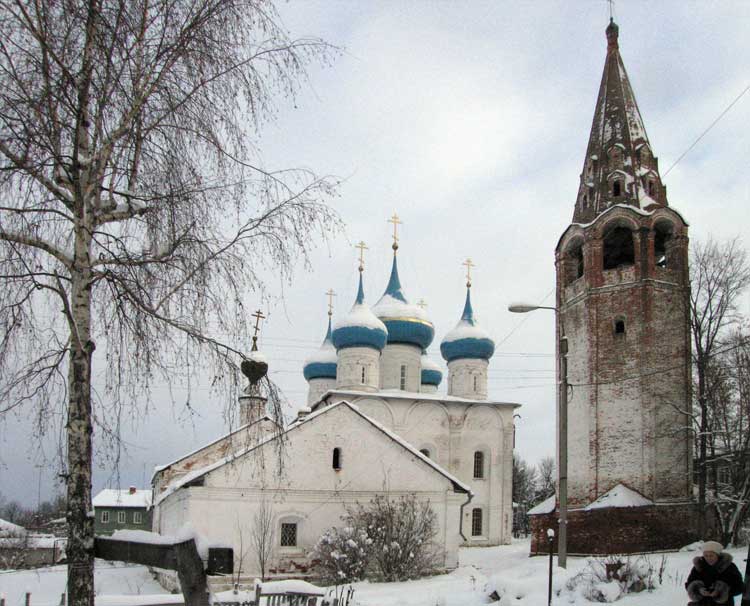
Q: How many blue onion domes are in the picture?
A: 5